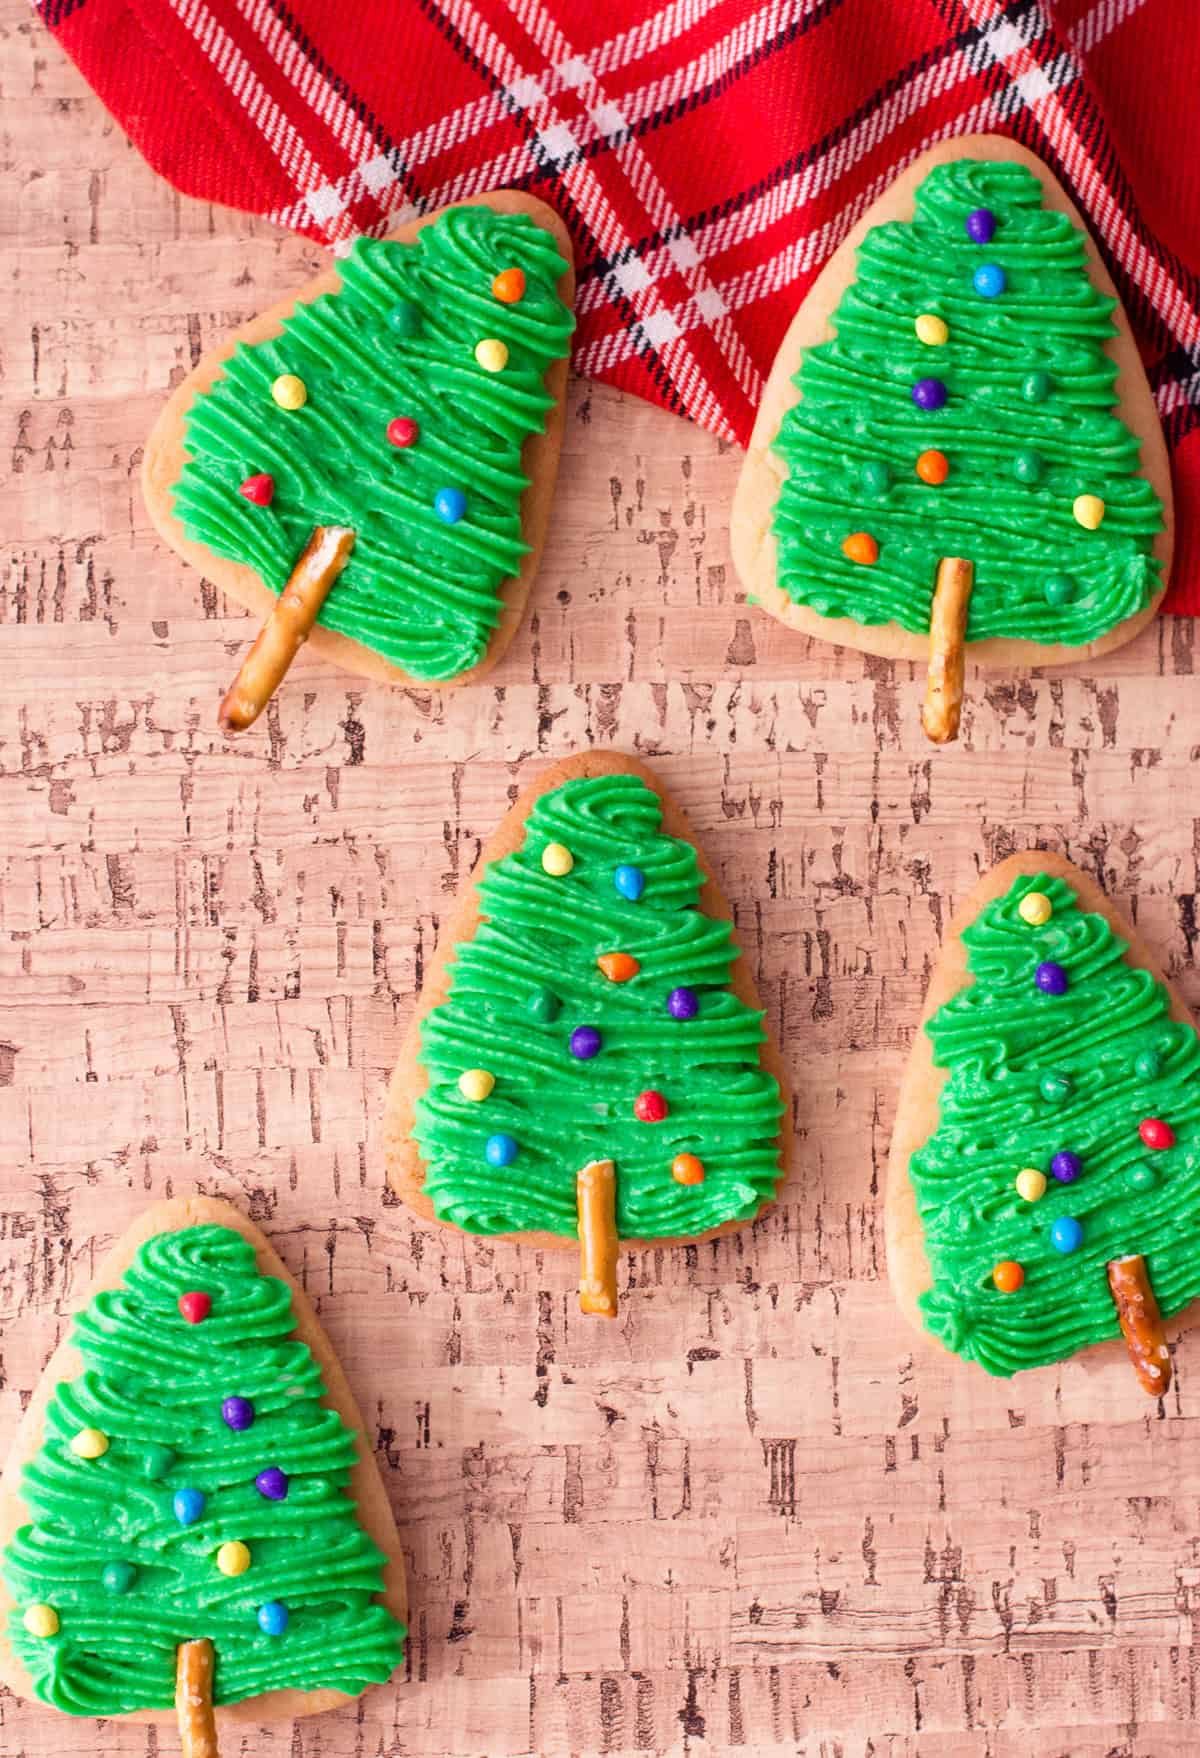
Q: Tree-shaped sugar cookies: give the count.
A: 5